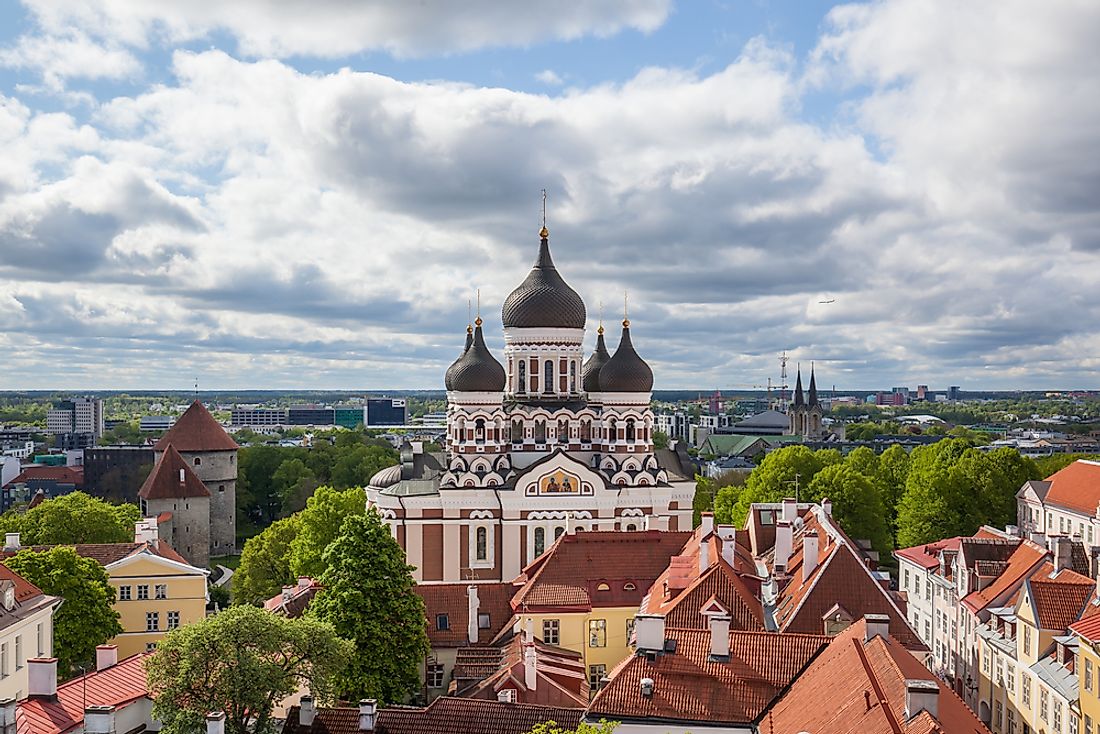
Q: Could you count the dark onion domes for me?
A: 5